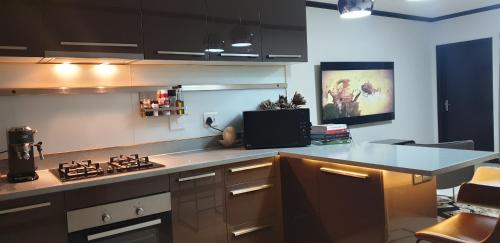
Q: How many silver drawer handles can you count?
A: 11